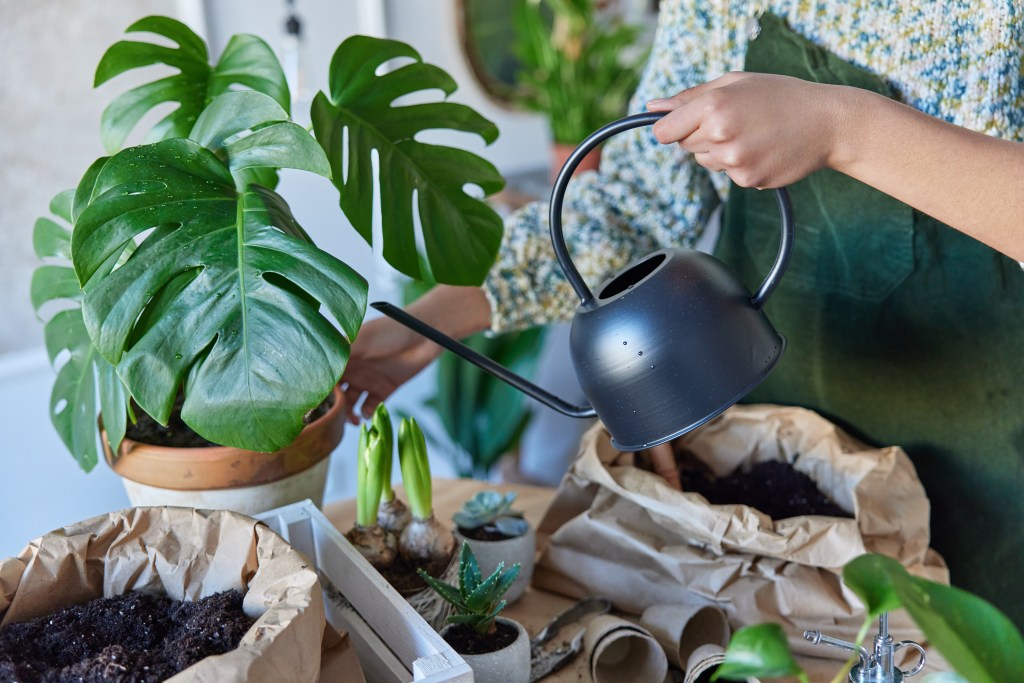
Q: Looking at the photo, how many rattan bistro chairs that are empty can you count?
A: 0